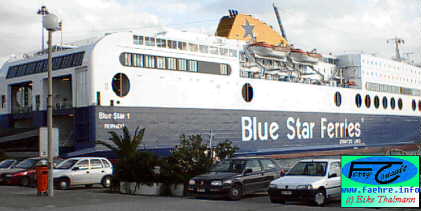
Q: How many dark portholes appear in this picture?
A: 11